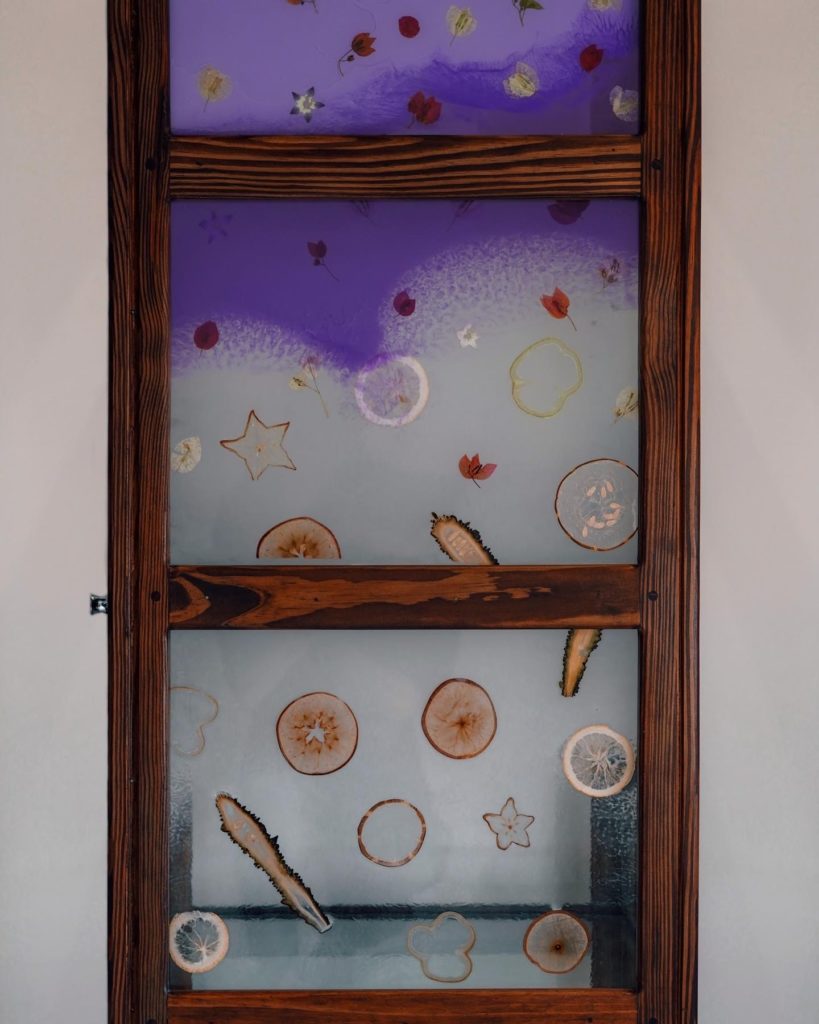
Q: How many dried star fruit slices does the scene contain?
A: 2